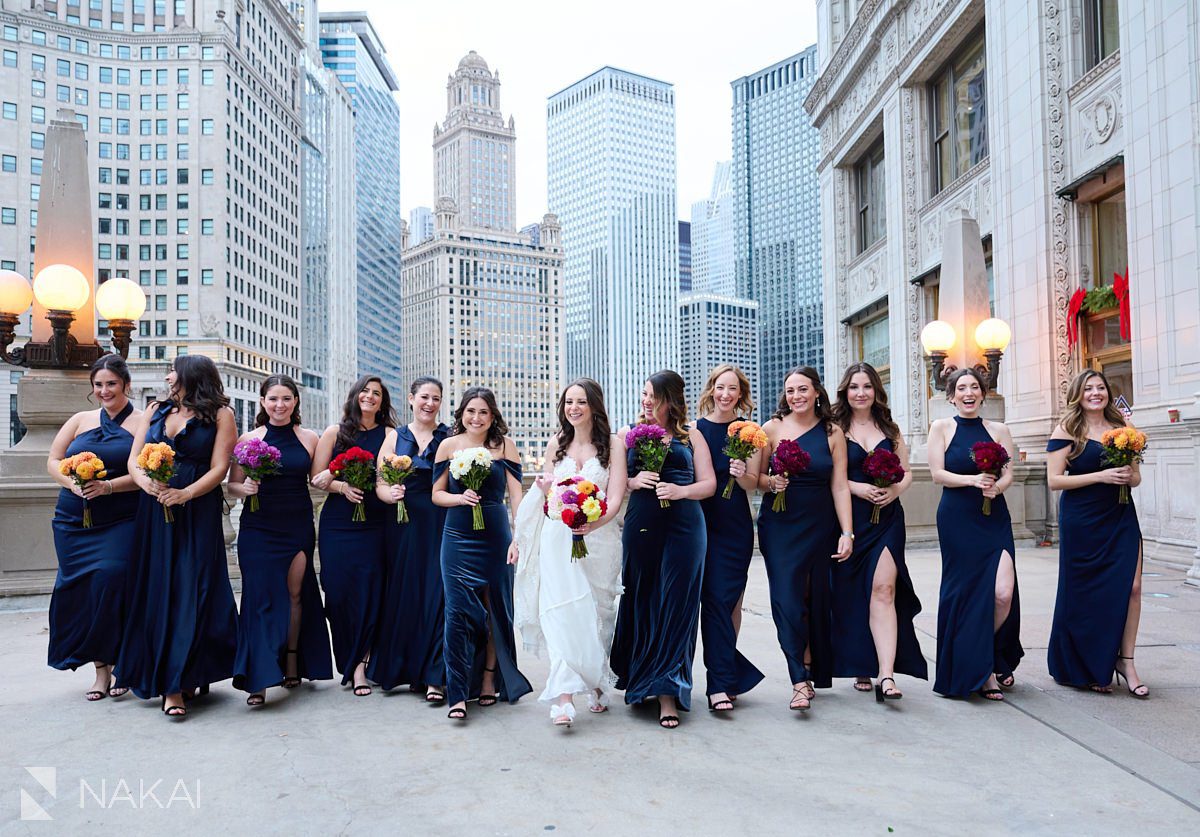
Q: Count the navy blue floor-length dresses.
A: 12